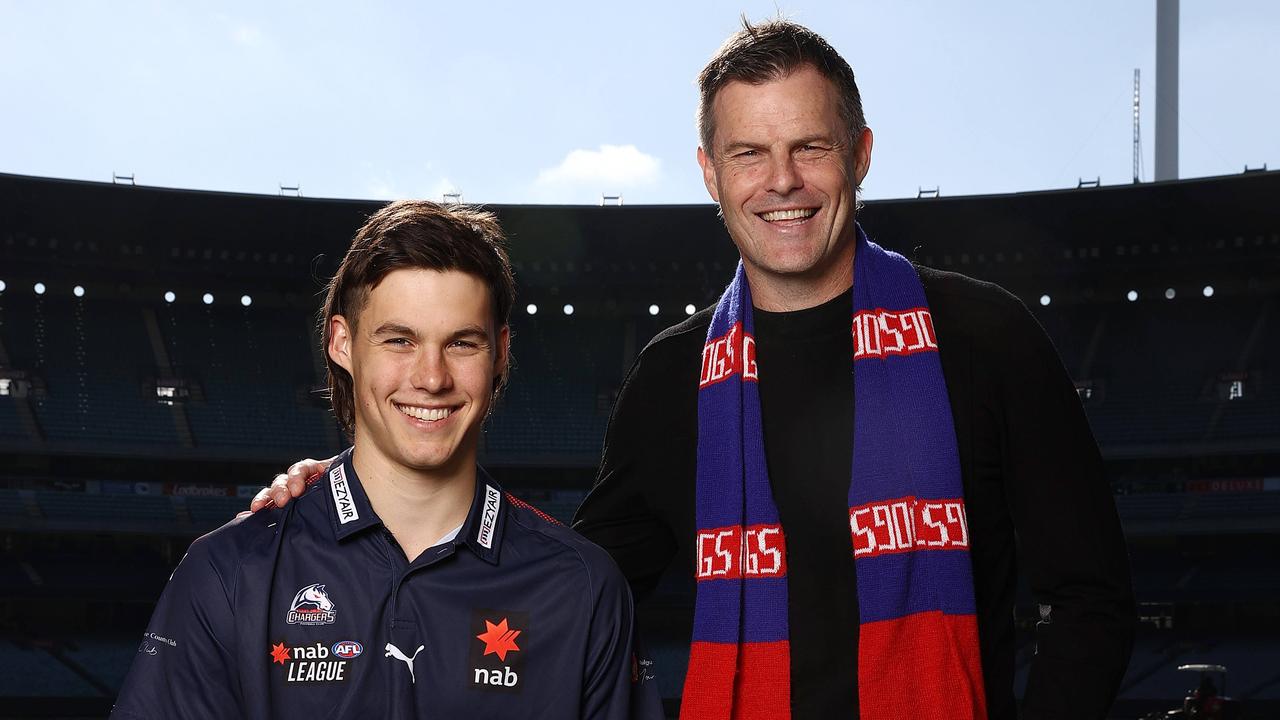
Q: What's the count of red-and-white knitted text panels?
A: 4